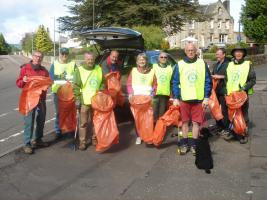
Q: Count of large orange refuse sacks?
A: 8